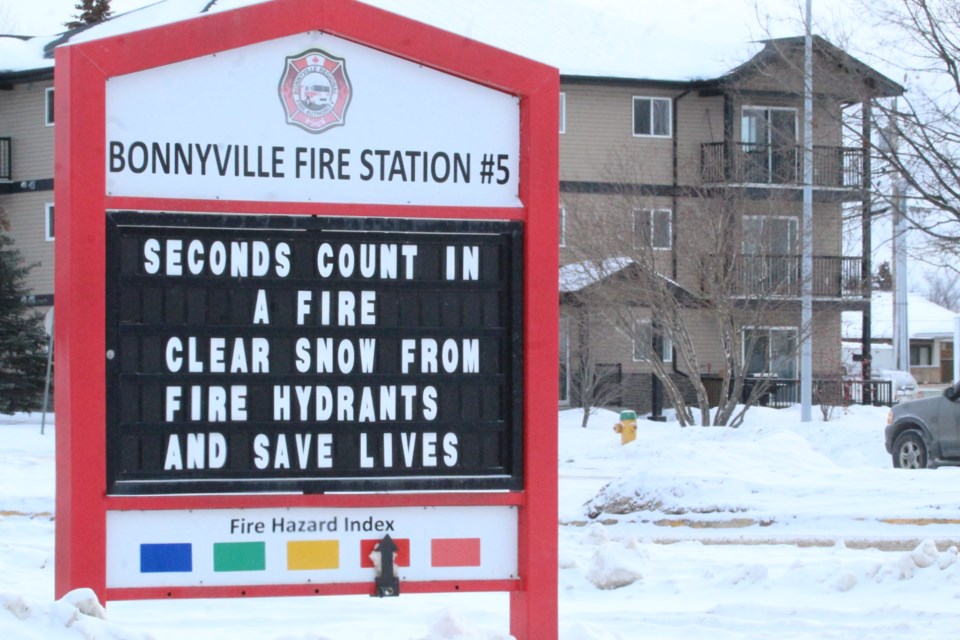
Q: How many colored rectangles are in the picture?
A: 5